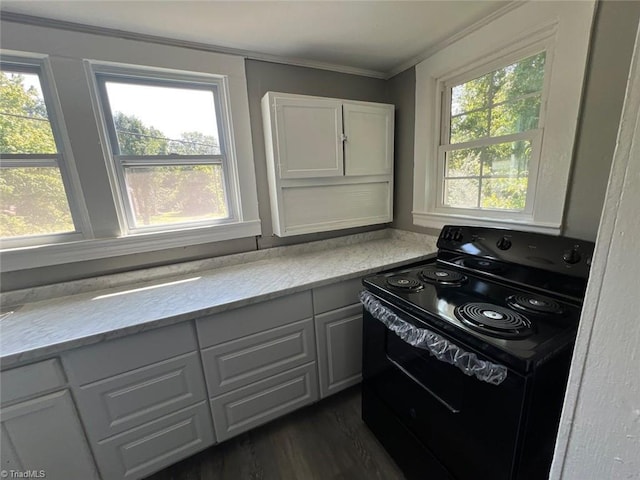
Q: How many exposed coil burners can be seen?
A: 4